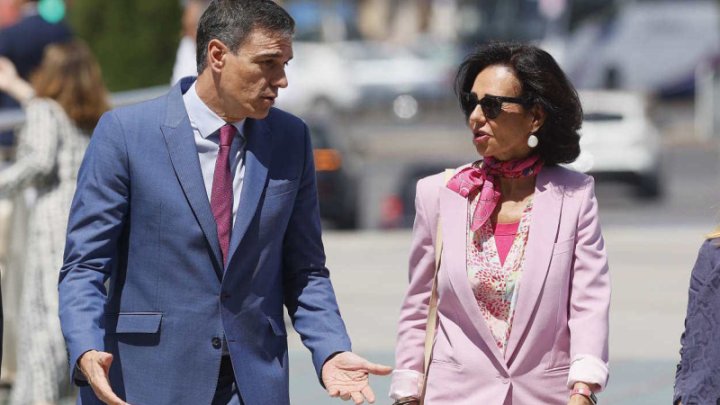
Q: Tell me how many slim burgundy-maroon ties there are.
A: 1